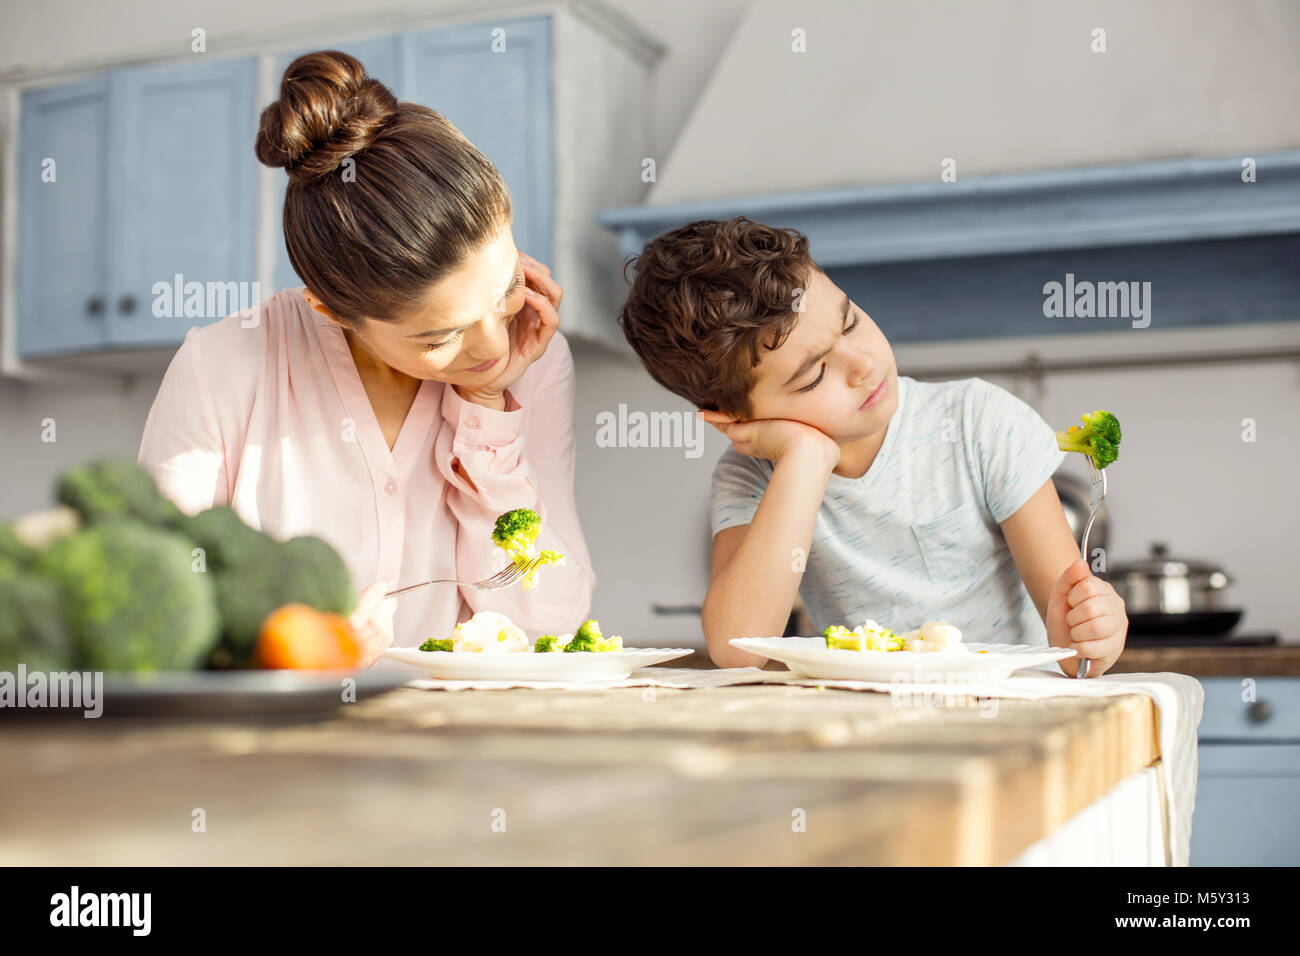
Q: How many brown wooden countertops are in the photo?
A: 2